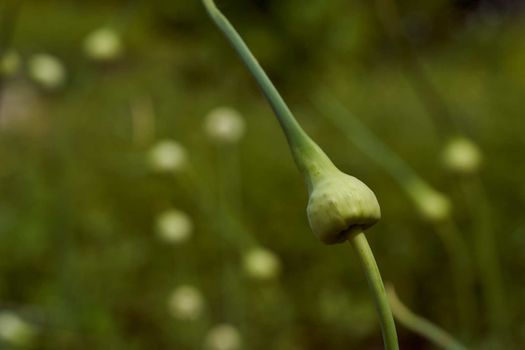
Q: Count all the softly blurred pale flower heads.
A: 12